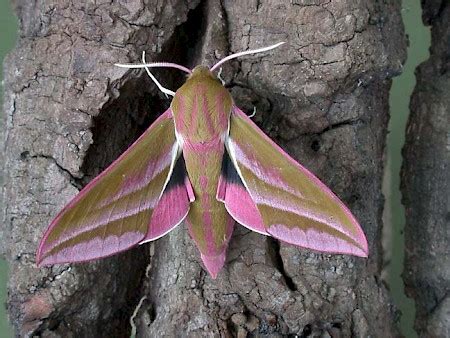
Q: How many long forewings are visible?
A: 2